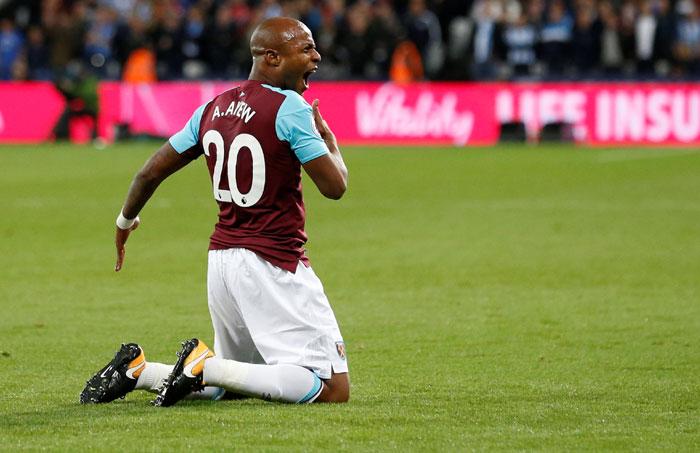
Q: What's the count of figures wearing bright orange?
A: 2